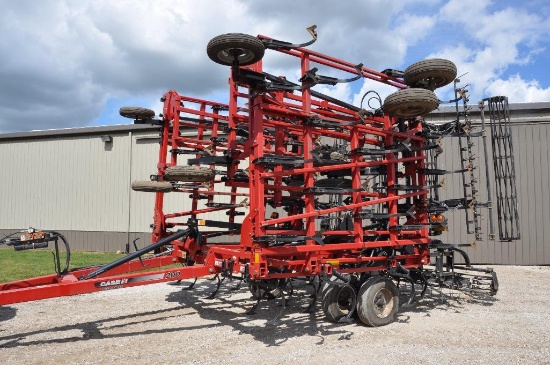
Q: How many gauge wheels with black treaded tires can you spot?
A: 6